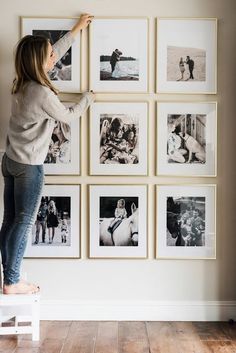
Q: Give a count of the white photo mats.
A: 9